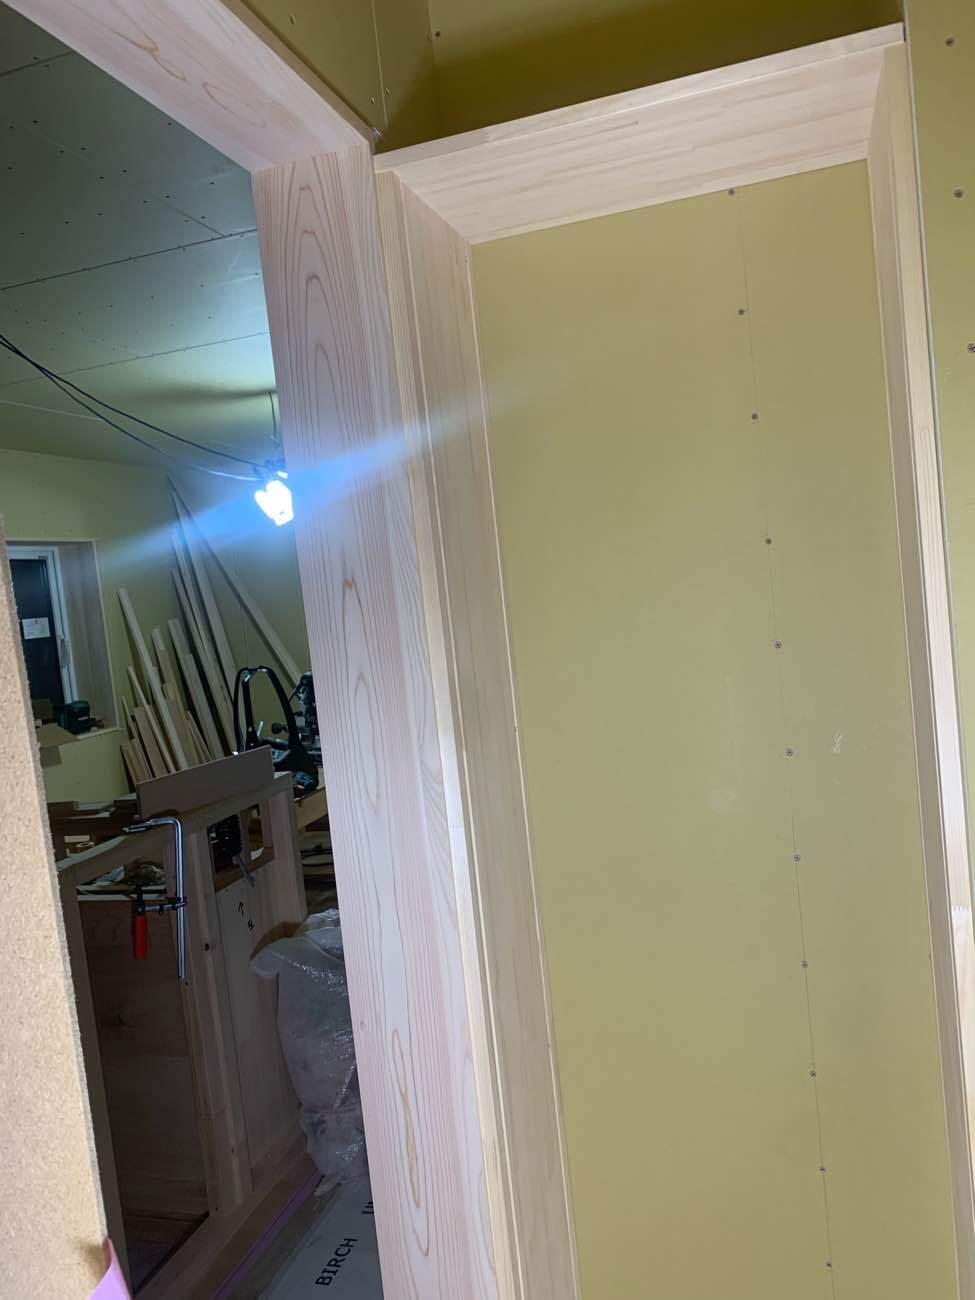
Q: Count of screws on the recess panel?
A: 11